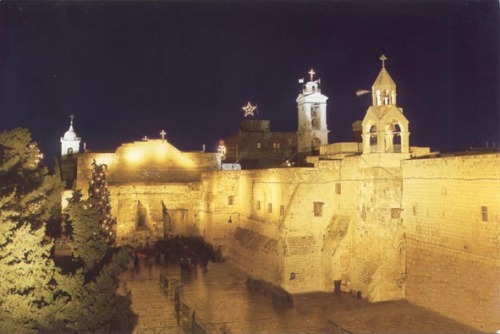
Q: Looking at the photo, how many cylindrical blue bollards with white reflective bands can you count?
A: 0